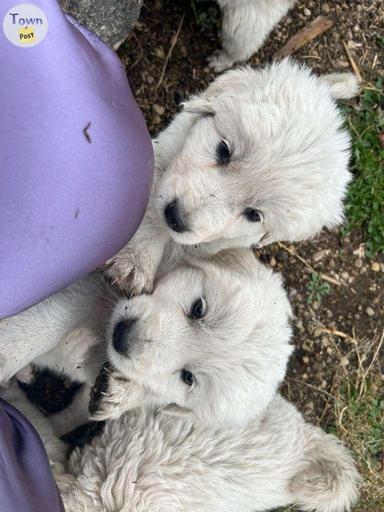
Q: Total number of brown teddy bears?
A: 0